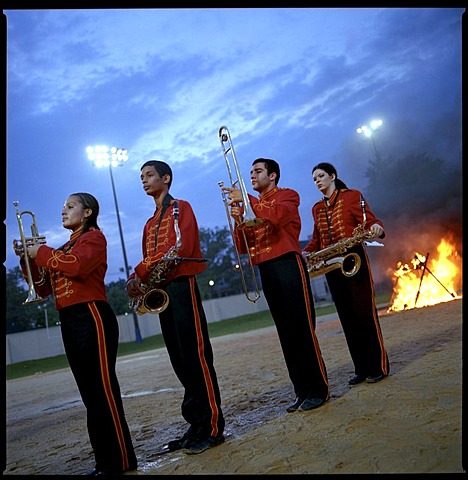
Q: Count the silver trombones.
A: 1